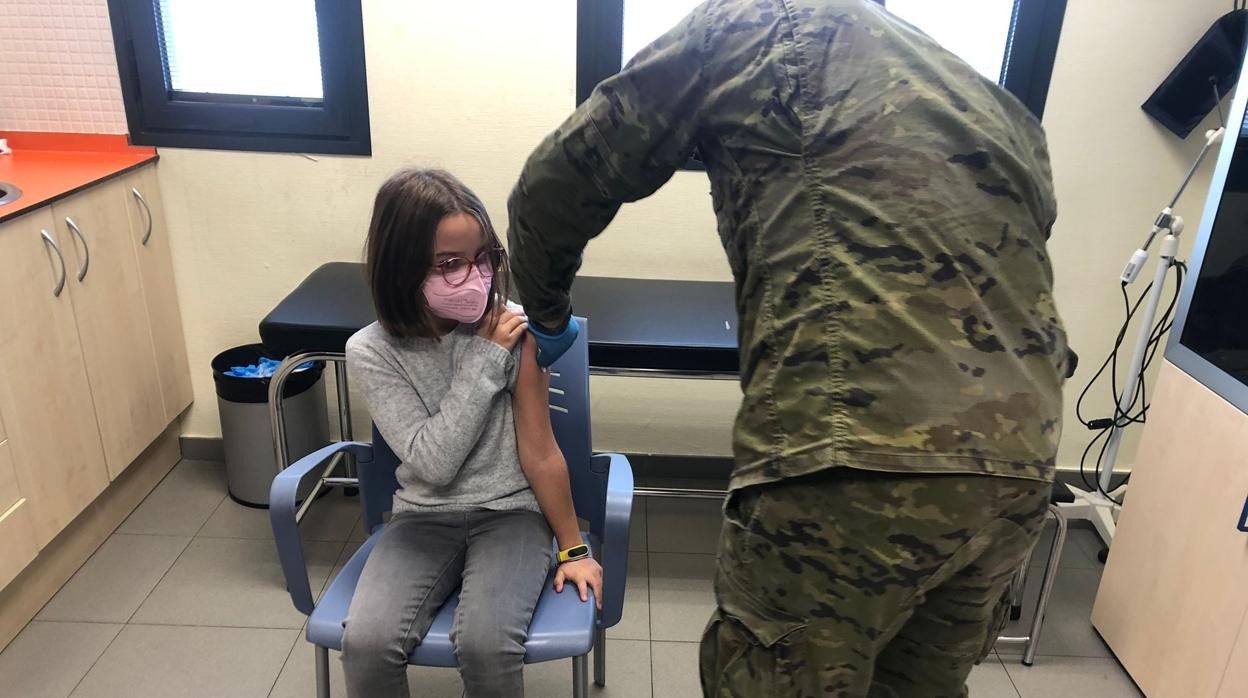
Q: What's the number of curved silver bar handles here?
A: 3